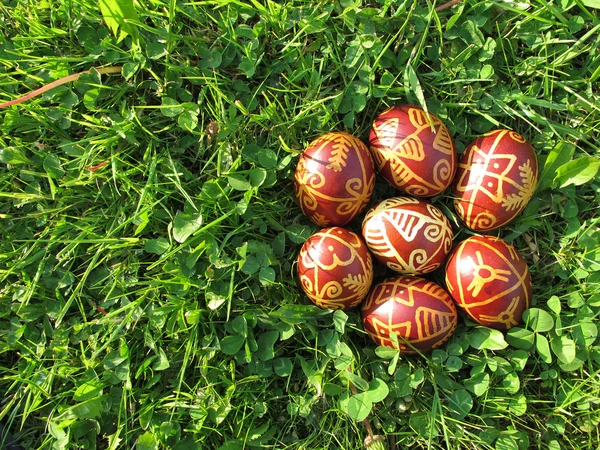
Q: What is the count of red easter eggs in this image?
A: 7